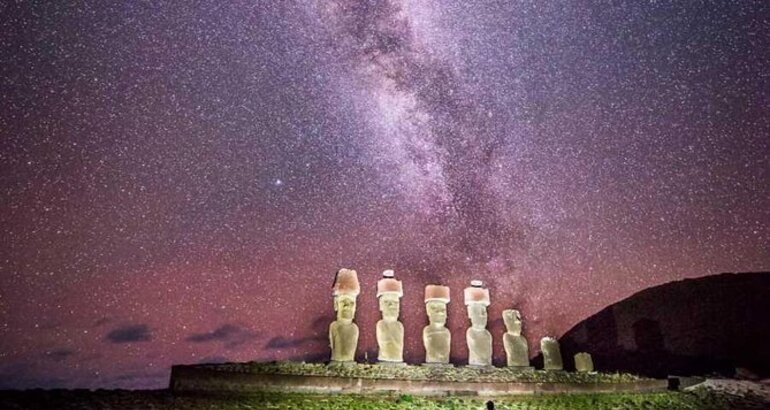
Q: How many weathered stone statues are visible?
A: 7